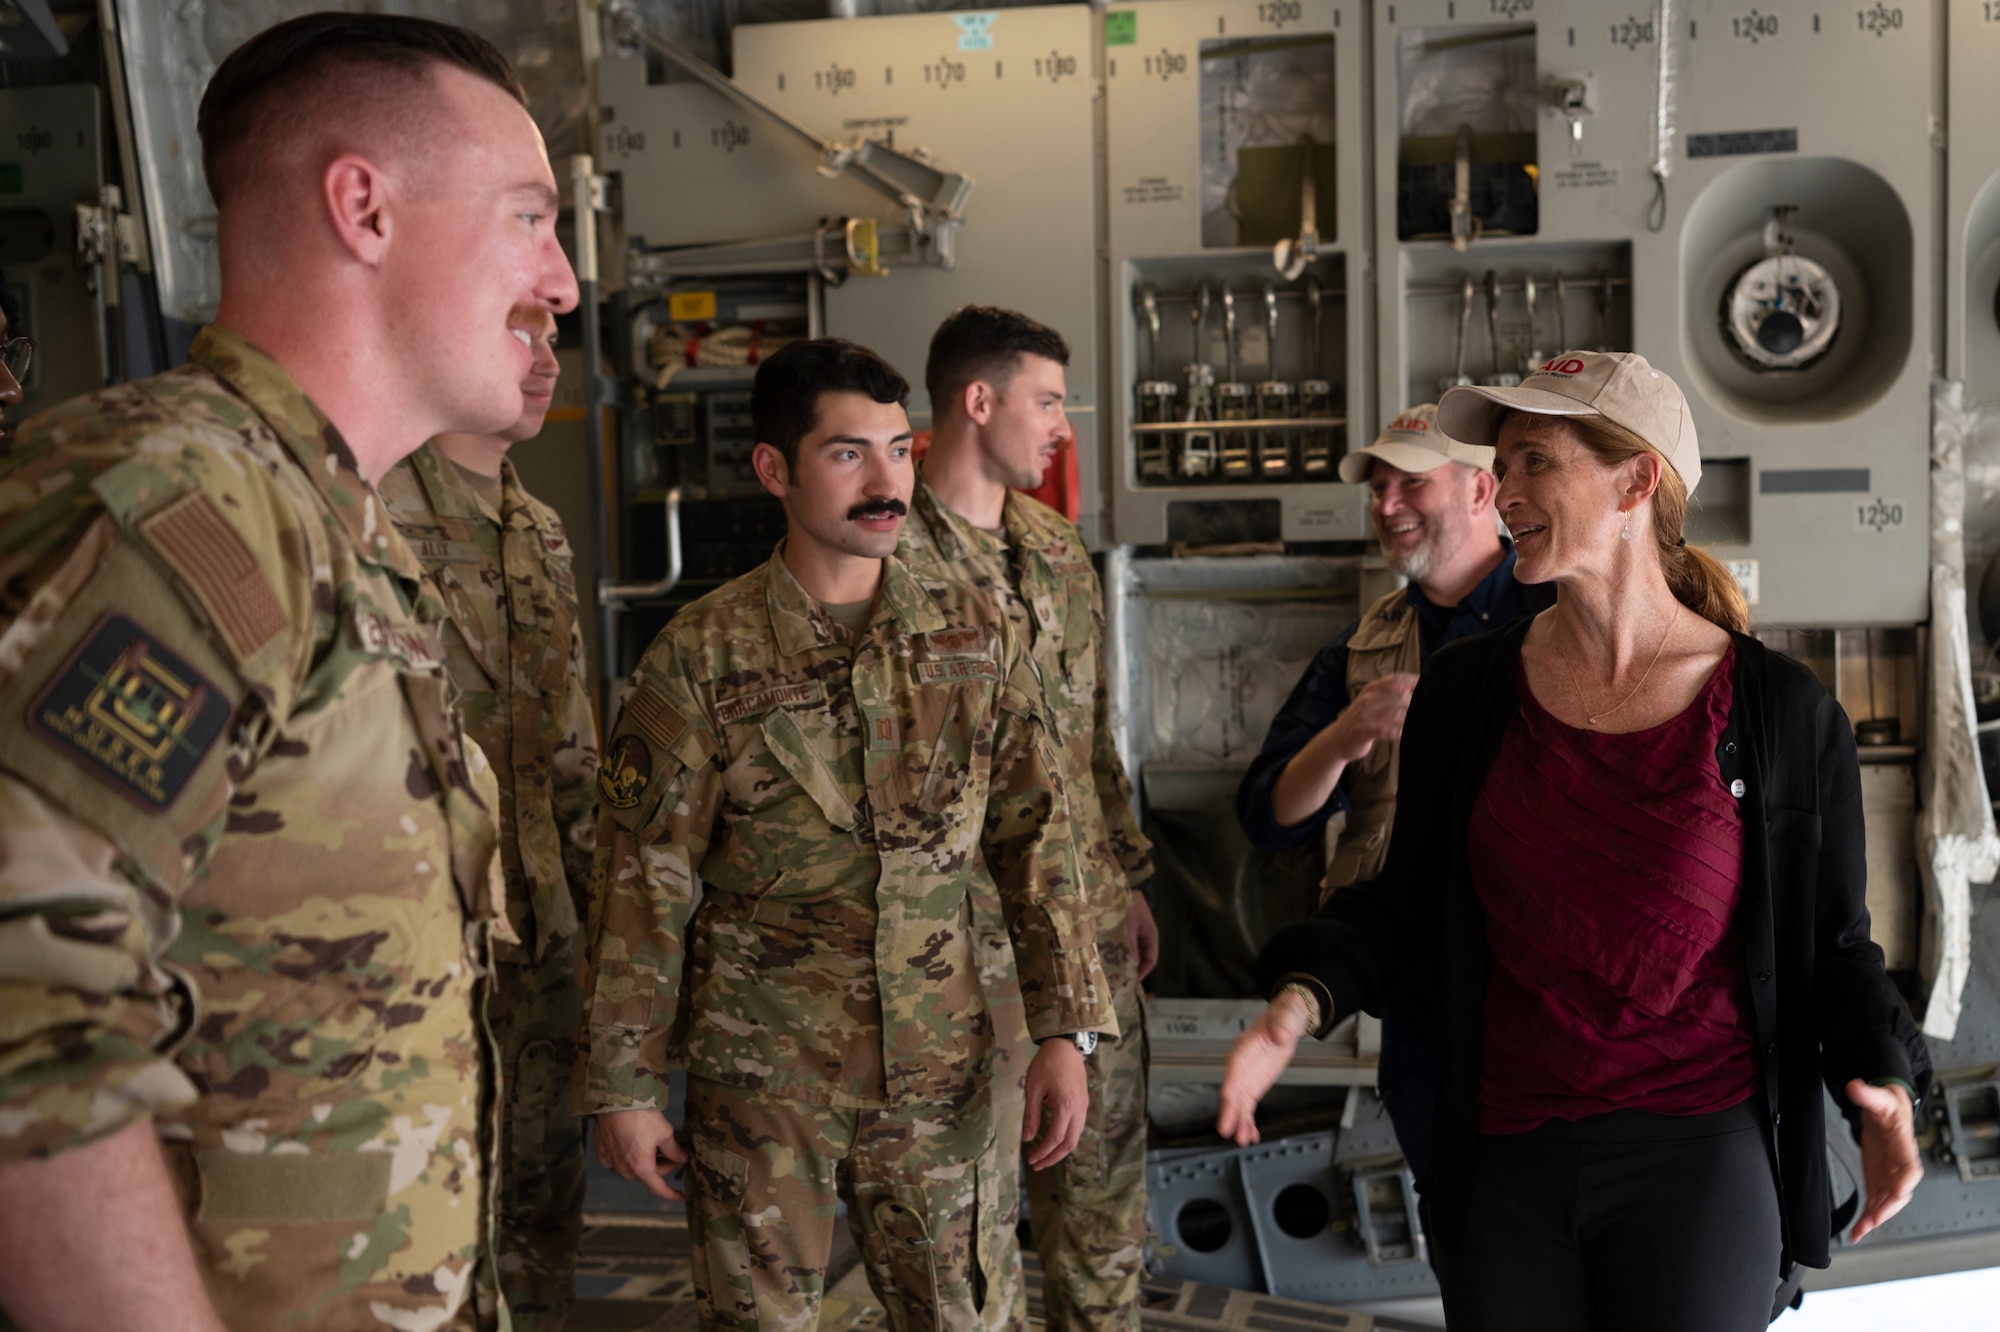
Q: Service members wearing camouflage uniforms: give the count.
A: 4